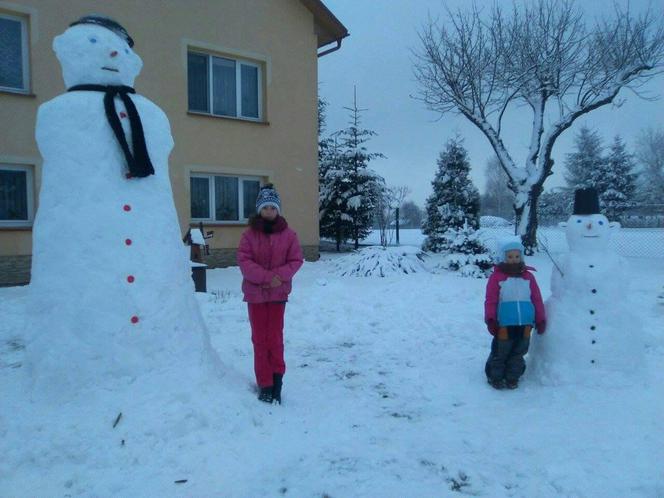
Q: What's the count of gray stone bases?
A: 1